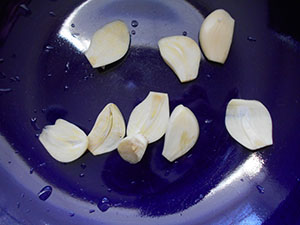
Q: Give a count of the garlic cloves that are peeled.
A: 9